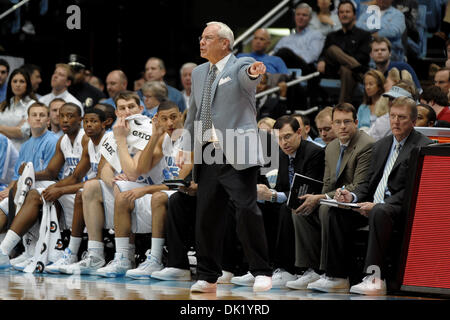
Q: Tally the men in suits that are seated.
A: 3